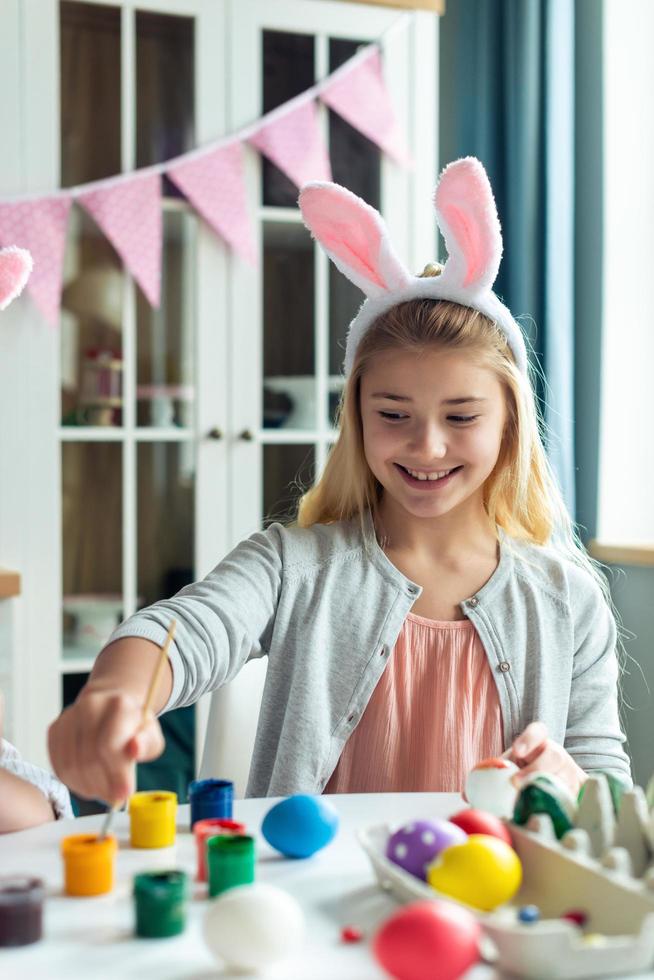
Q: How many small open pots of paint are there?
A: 7